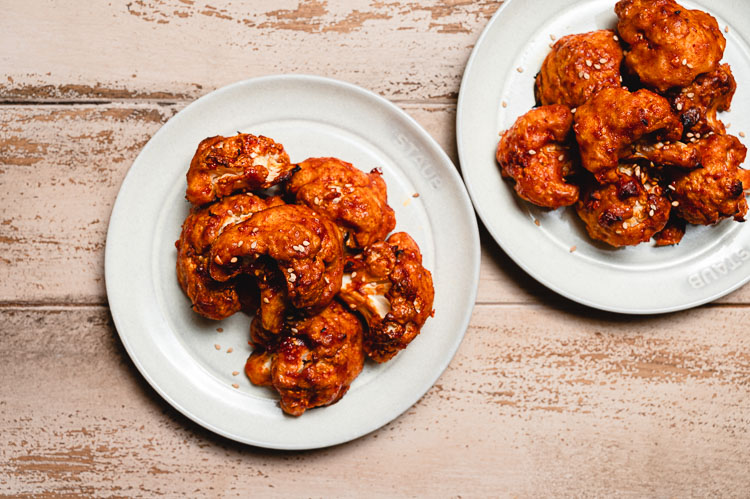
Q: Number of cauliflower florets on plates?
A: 13